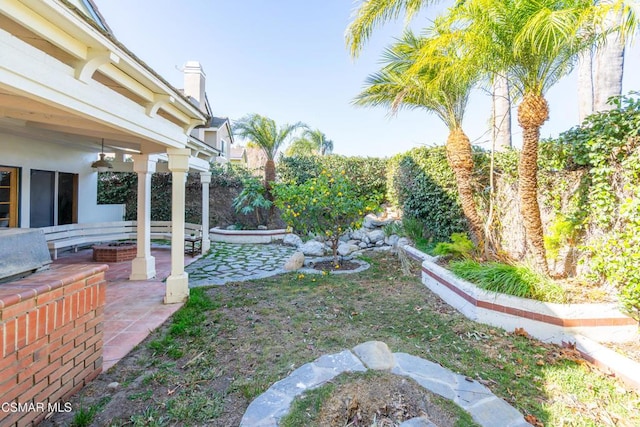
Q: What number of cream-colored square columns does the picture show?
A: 3